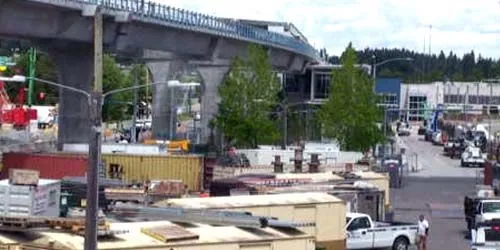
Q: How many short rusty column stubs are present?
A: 3